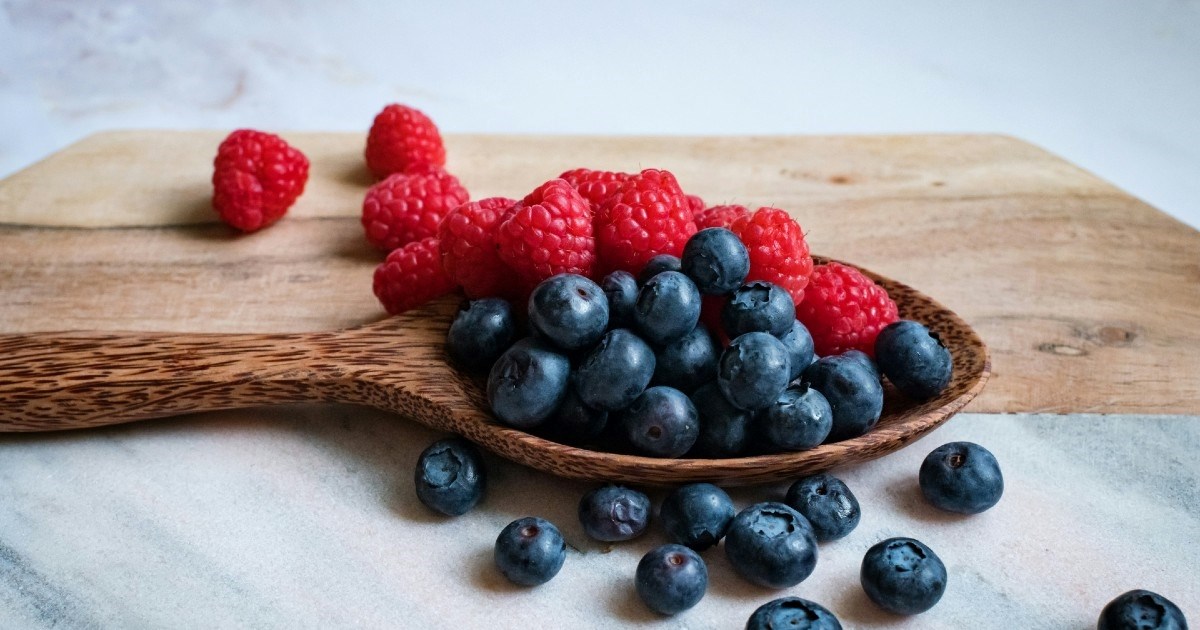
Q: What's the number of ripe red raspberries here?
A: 12